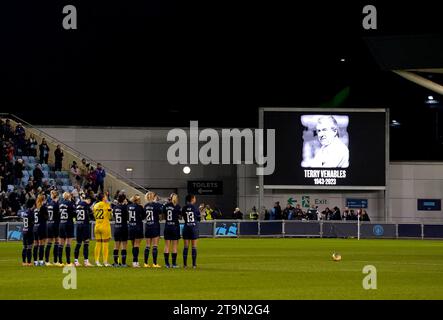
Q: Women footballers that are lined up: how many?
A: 11